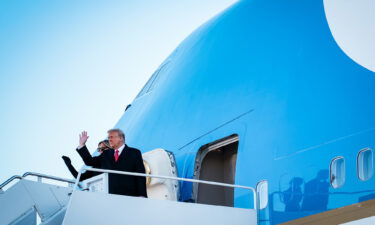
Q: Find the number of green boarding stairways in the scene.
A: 0